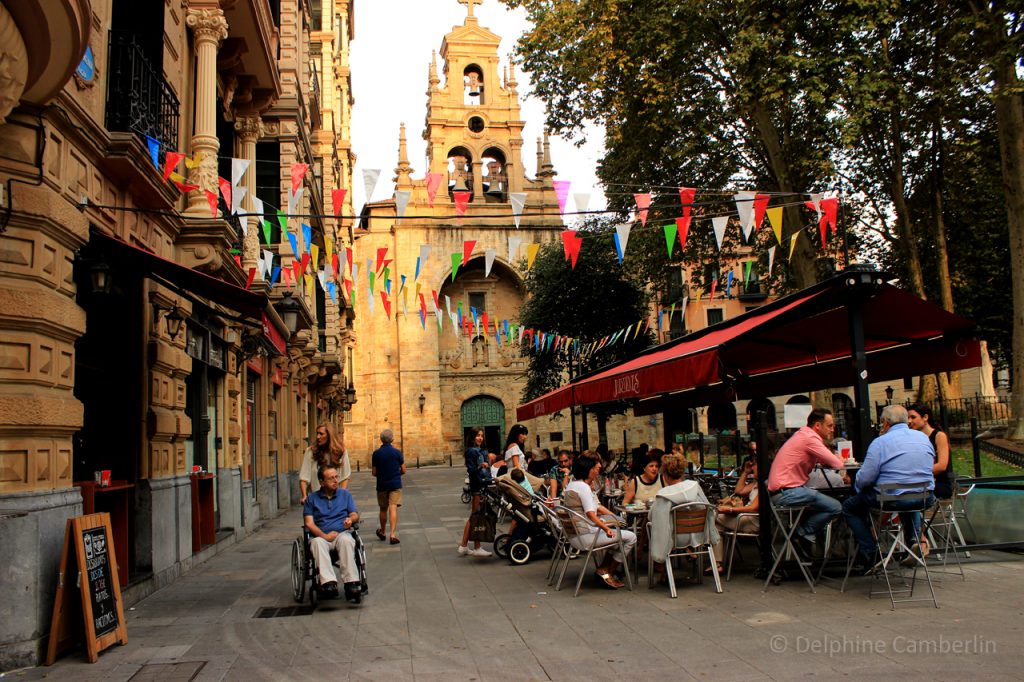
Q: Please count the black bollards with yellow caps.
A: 0